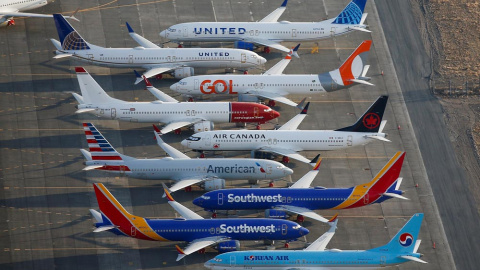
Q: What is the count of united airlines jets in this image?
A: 2